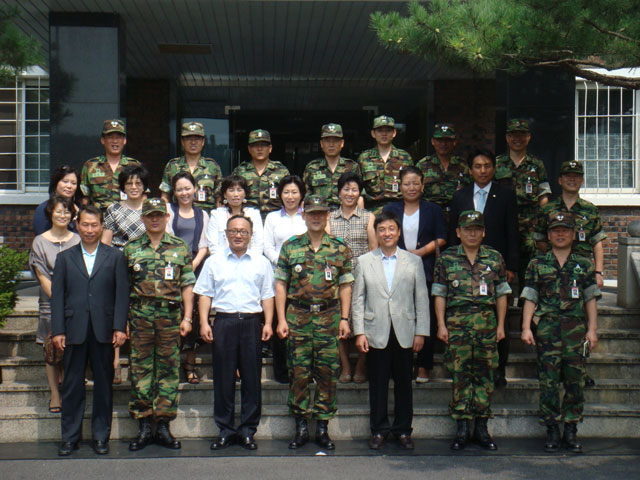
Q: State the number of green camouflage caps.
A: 12